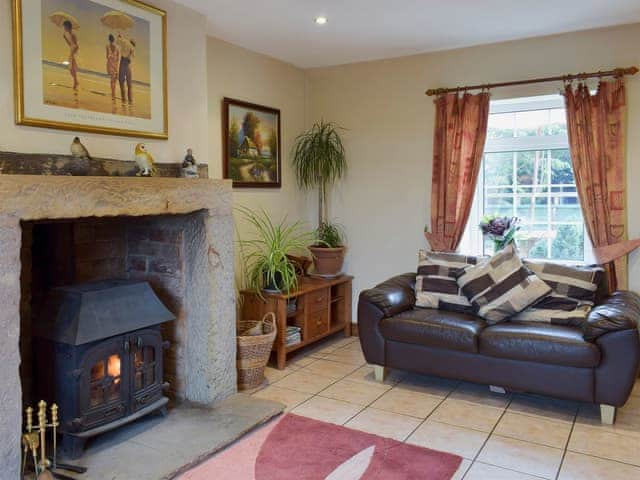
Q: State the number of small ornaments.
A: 3